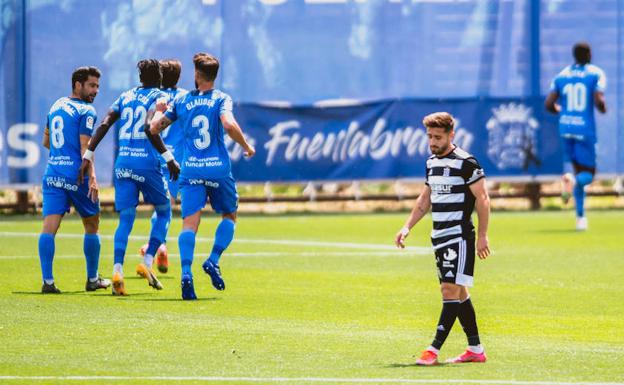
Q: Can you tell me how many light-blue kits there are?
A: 5